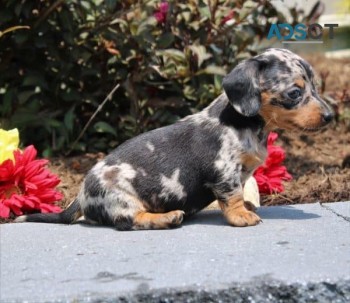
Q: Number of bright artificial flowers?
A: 3